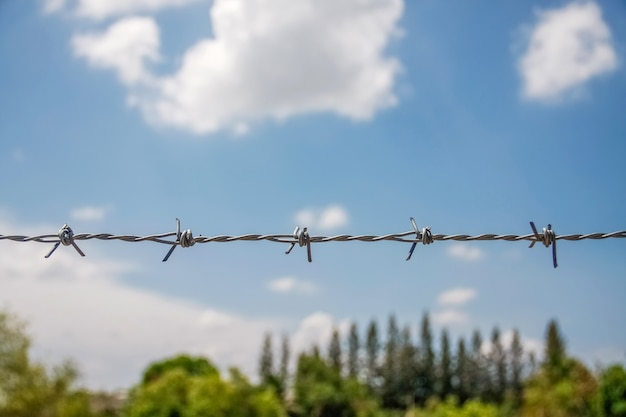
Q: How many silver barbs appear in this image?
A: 5